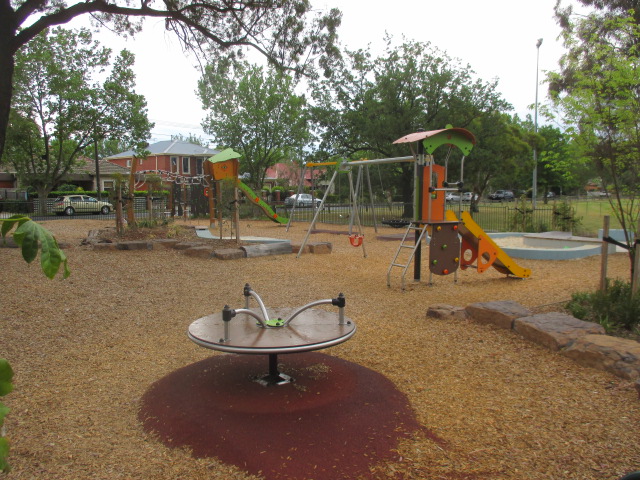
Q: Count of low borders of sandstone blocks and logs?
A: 2